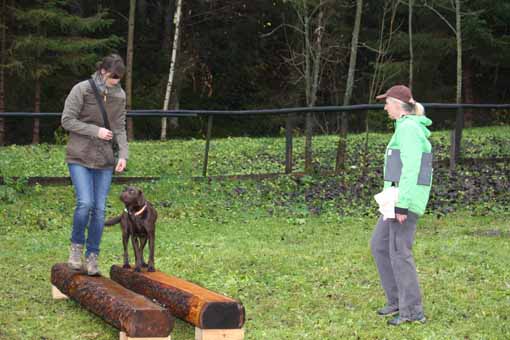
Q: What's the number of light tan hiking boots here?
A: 2